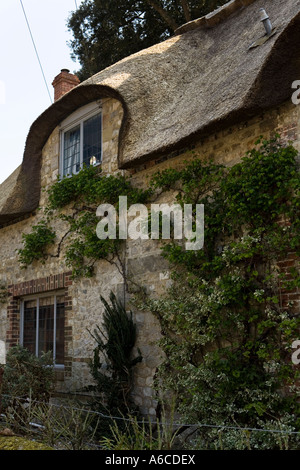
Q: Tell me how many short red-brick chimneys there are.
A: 1